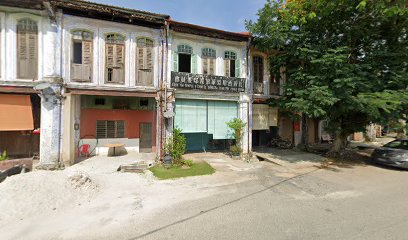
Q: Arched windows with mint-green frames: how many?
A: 3